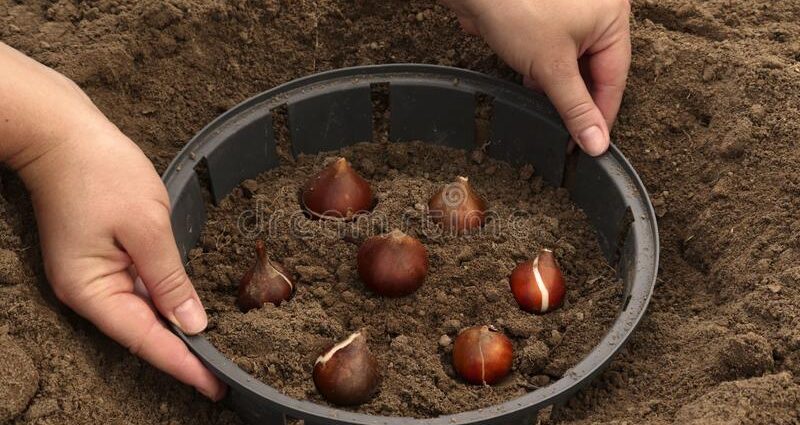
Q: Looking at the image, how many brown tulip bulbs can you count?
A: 7